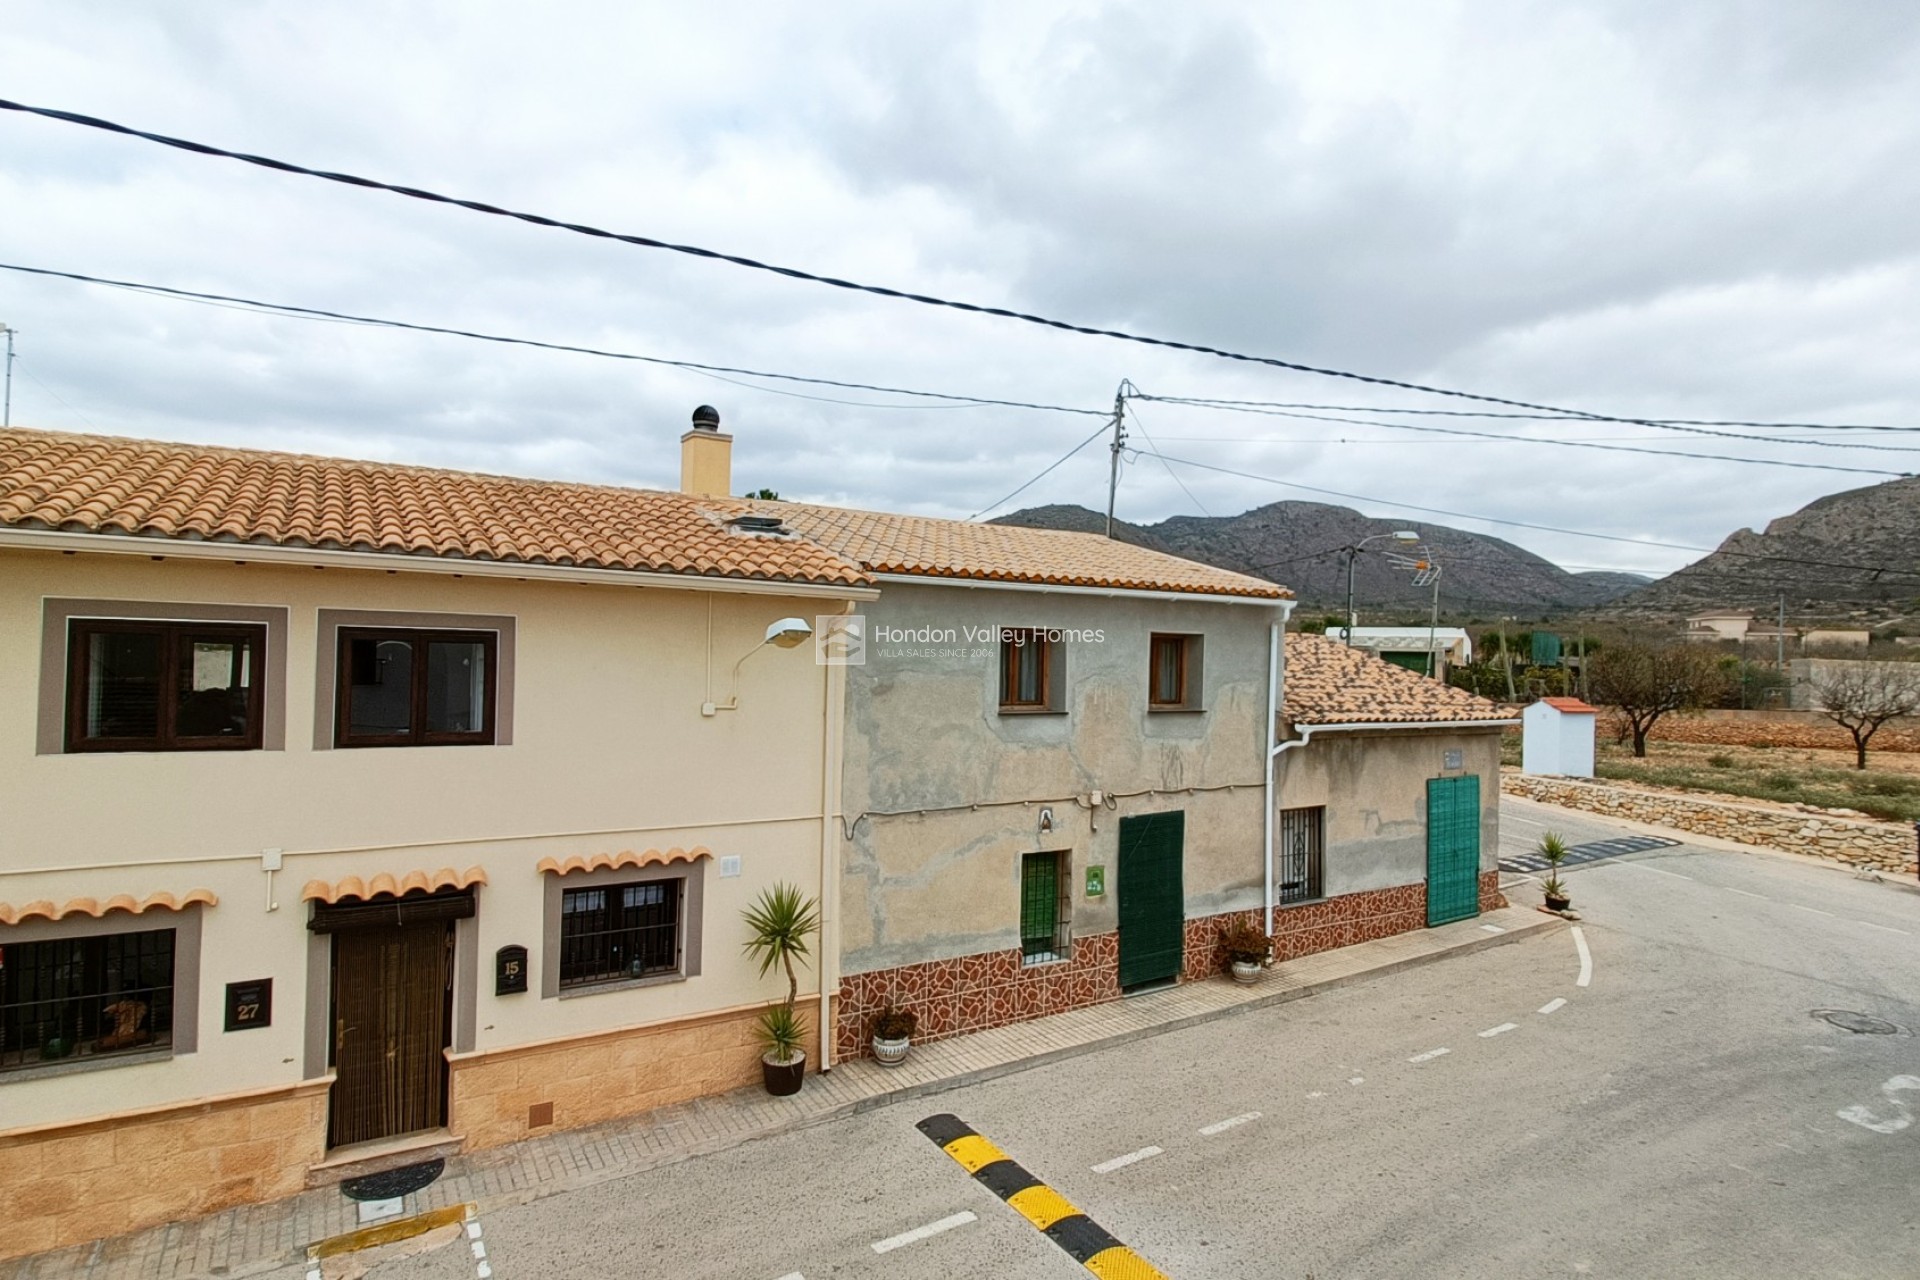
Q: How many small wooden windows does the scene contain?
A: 2